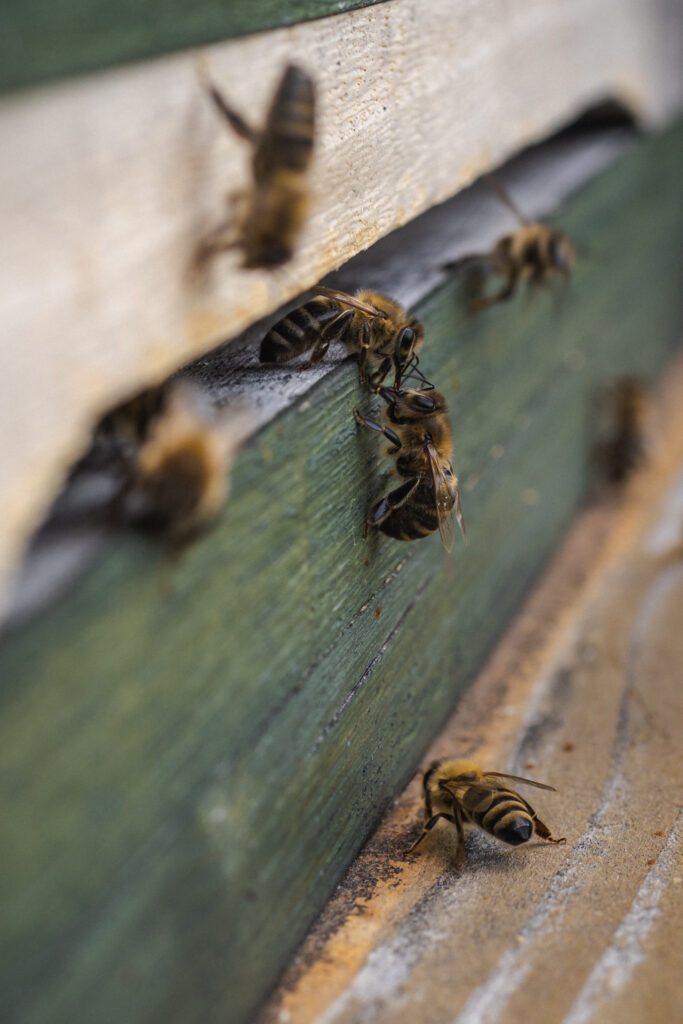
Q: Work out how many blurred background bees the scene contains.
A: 4